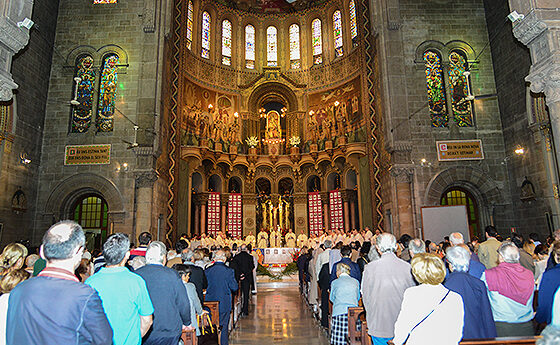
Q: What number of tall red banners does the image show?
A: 4